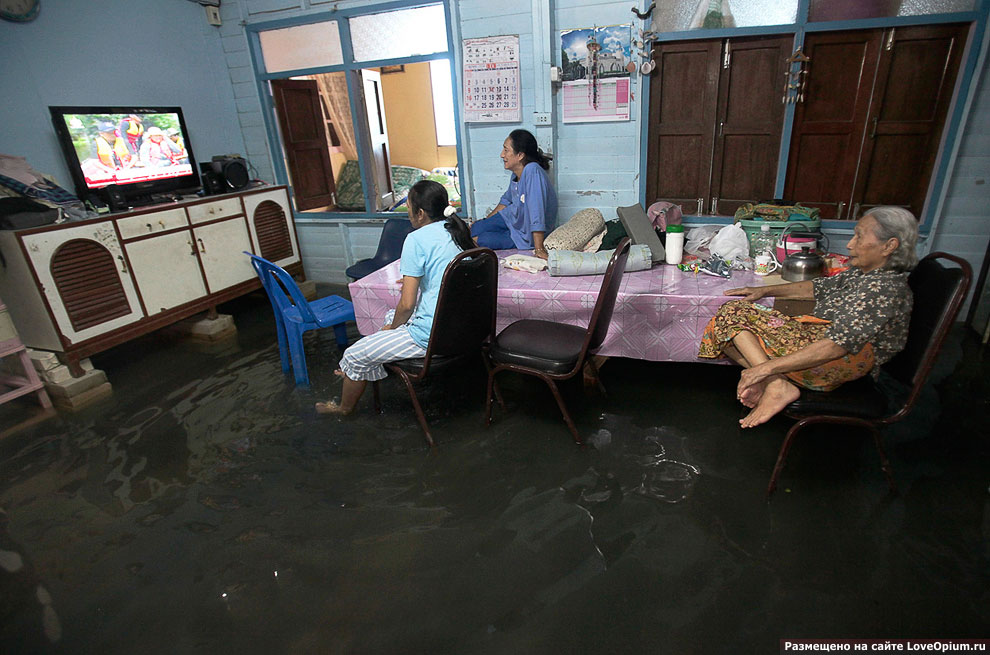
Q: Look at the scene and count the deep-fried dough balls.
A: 0